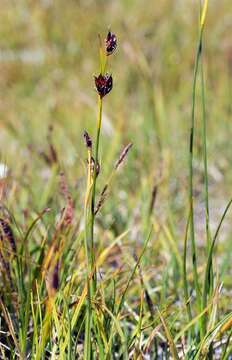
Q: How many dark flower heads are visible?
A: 2